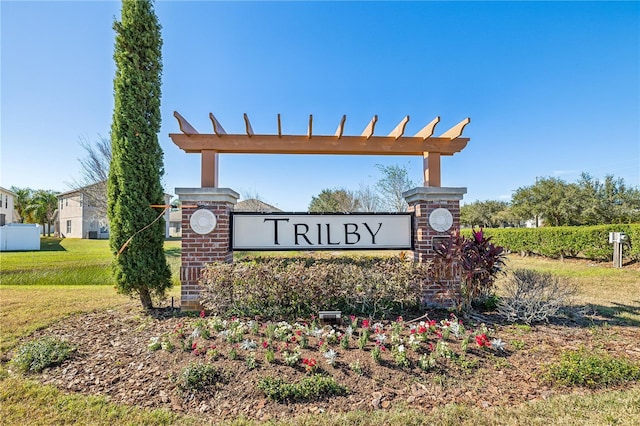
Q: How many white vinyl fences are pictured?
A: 1